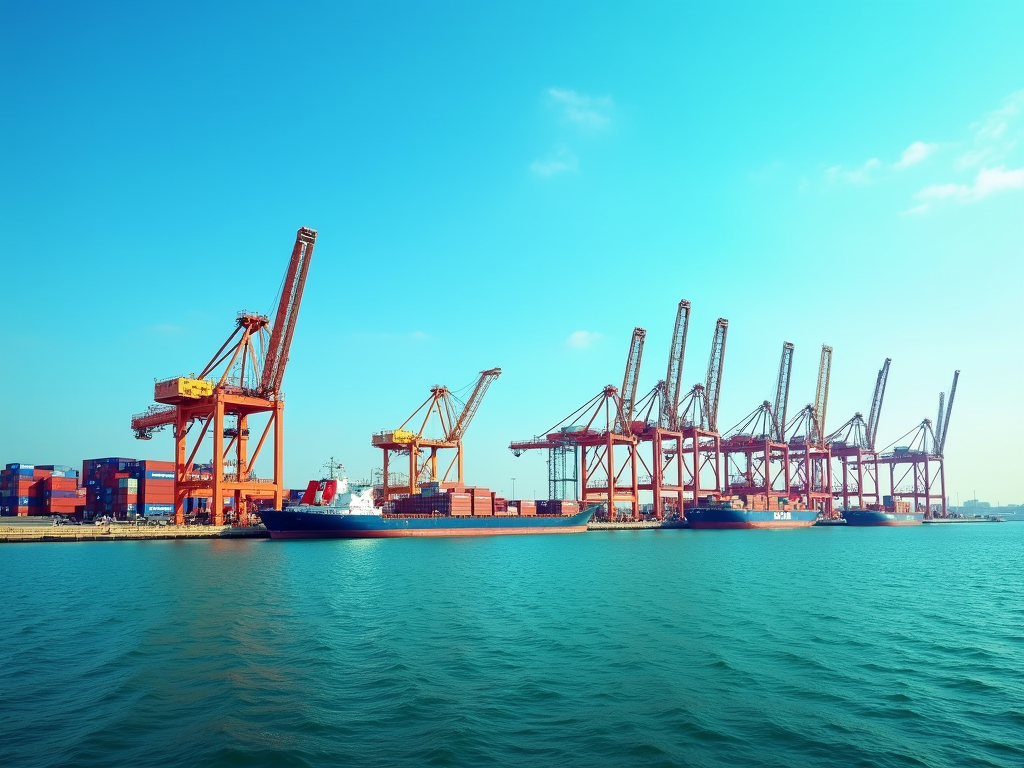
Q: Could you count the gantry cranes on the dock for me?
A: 9